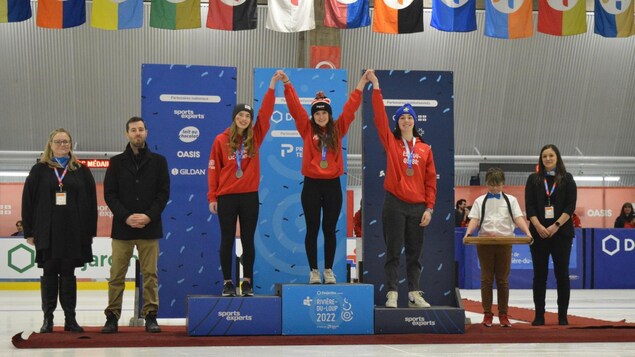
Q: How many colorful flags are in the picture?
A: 12